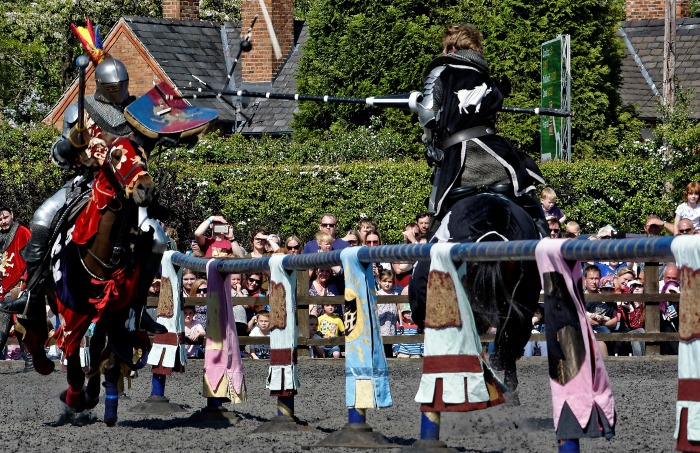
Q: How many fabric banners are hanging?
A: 7